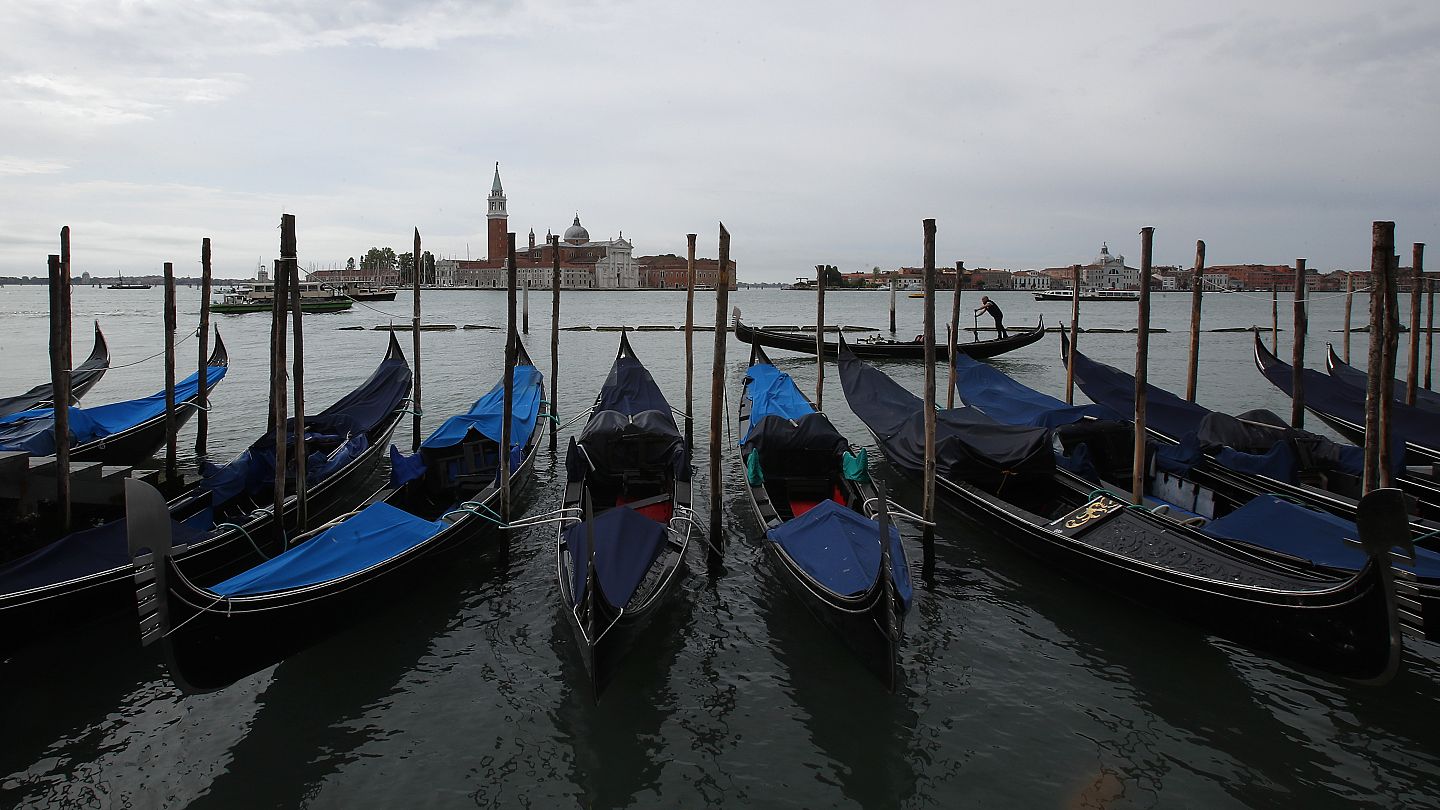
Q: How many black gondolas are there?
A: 12